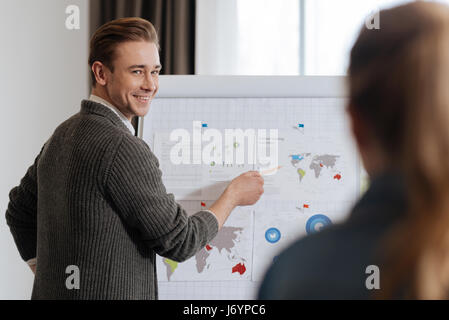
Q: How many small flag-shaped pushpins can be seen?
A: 4